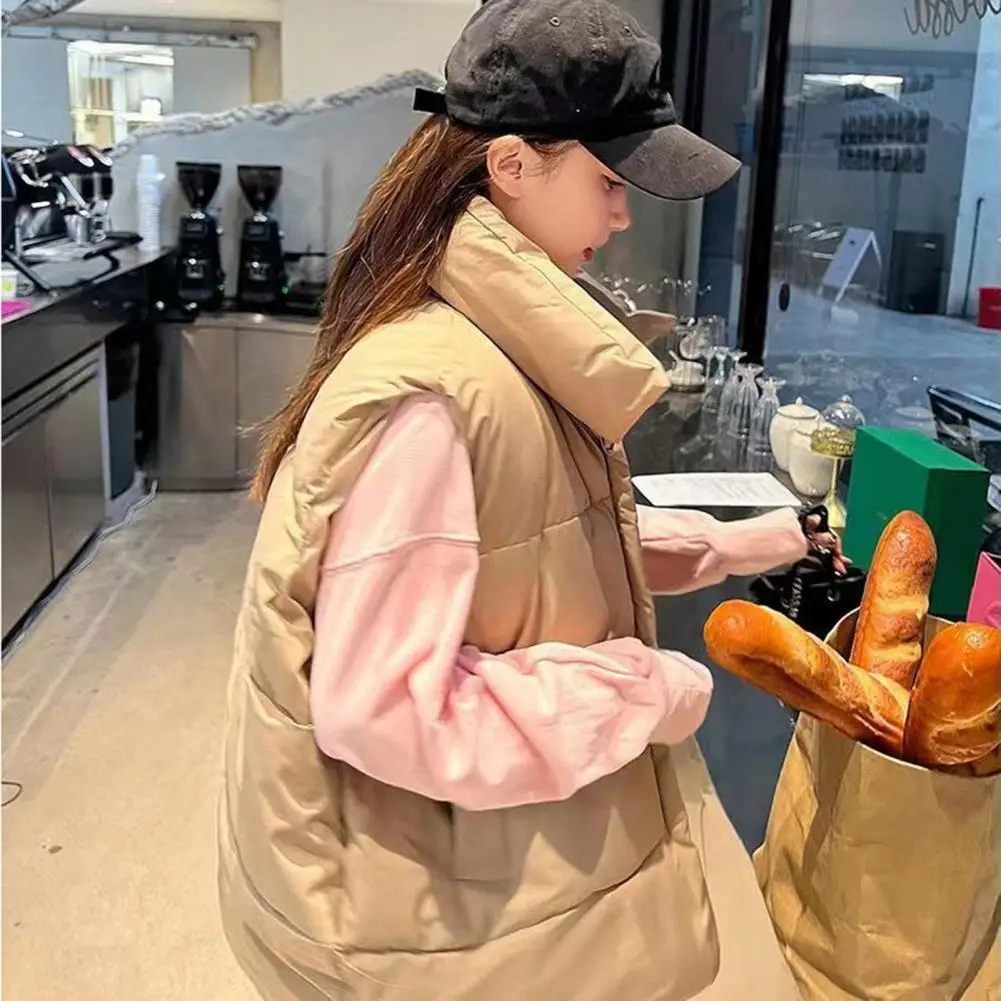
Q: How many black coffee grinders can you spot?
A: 2